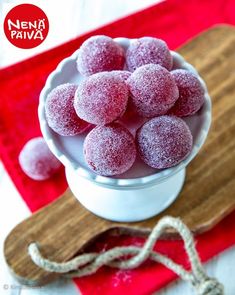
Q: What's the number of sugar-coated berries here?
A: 10